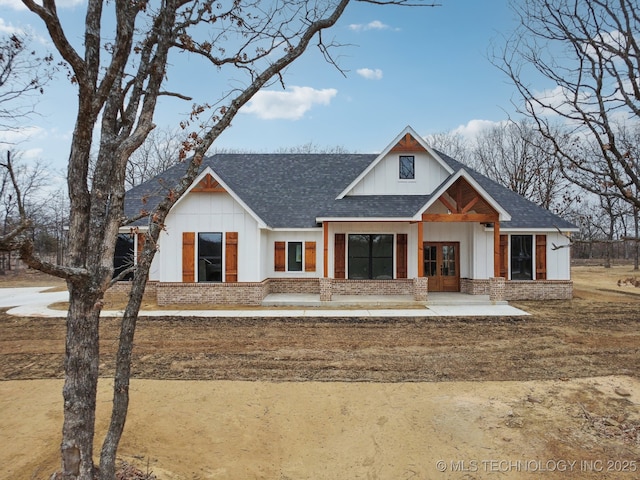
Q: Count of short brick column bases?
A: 3